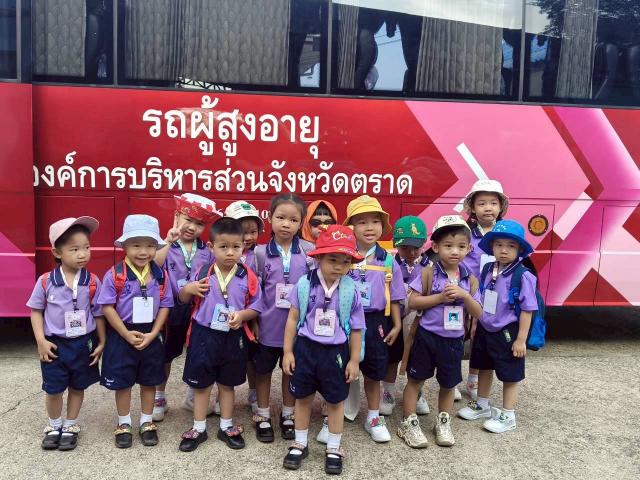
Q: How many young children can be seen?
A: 13